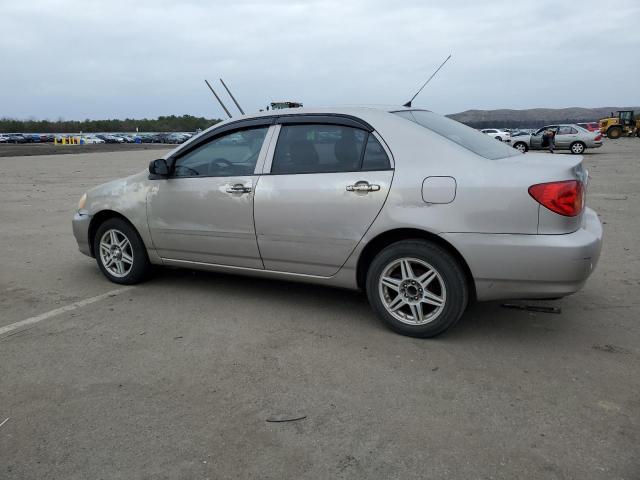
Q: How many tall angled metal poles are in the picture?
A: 2